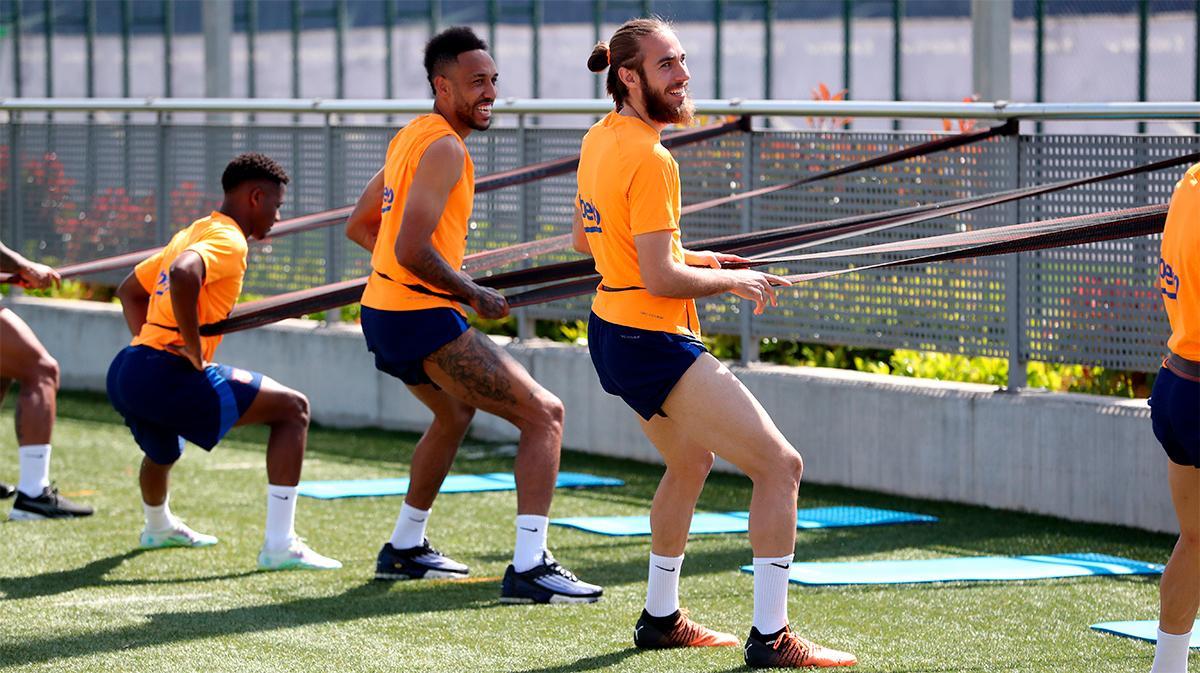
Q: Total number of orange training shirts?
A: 4